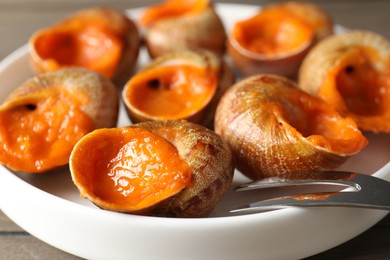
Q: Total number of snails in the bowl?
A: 8